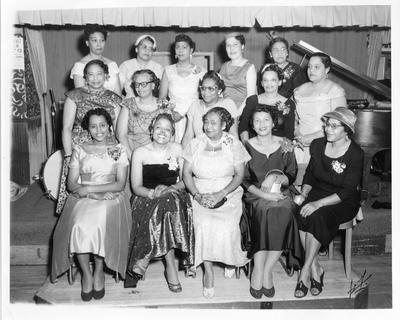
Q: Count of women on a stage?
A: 15